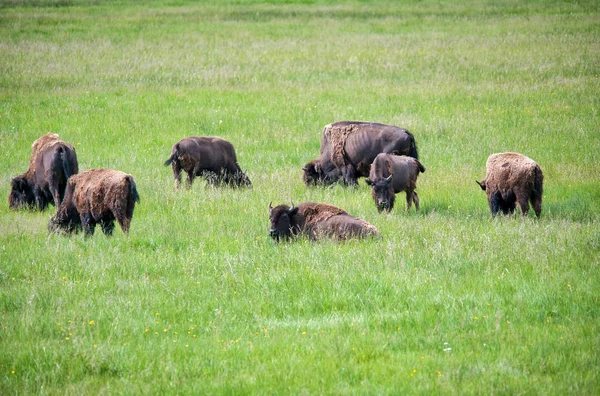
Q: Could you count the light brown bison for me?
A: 2